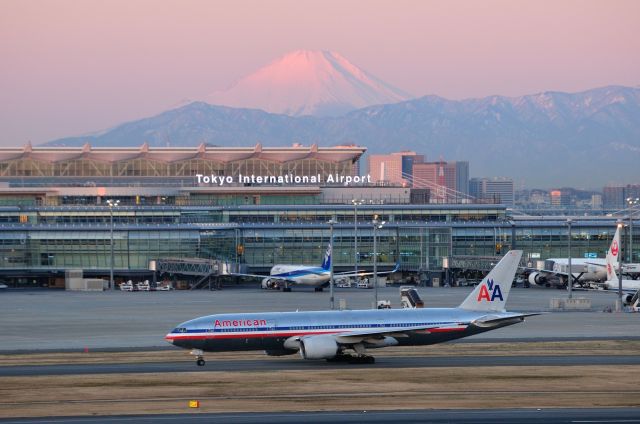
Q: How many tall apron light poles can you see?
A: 7